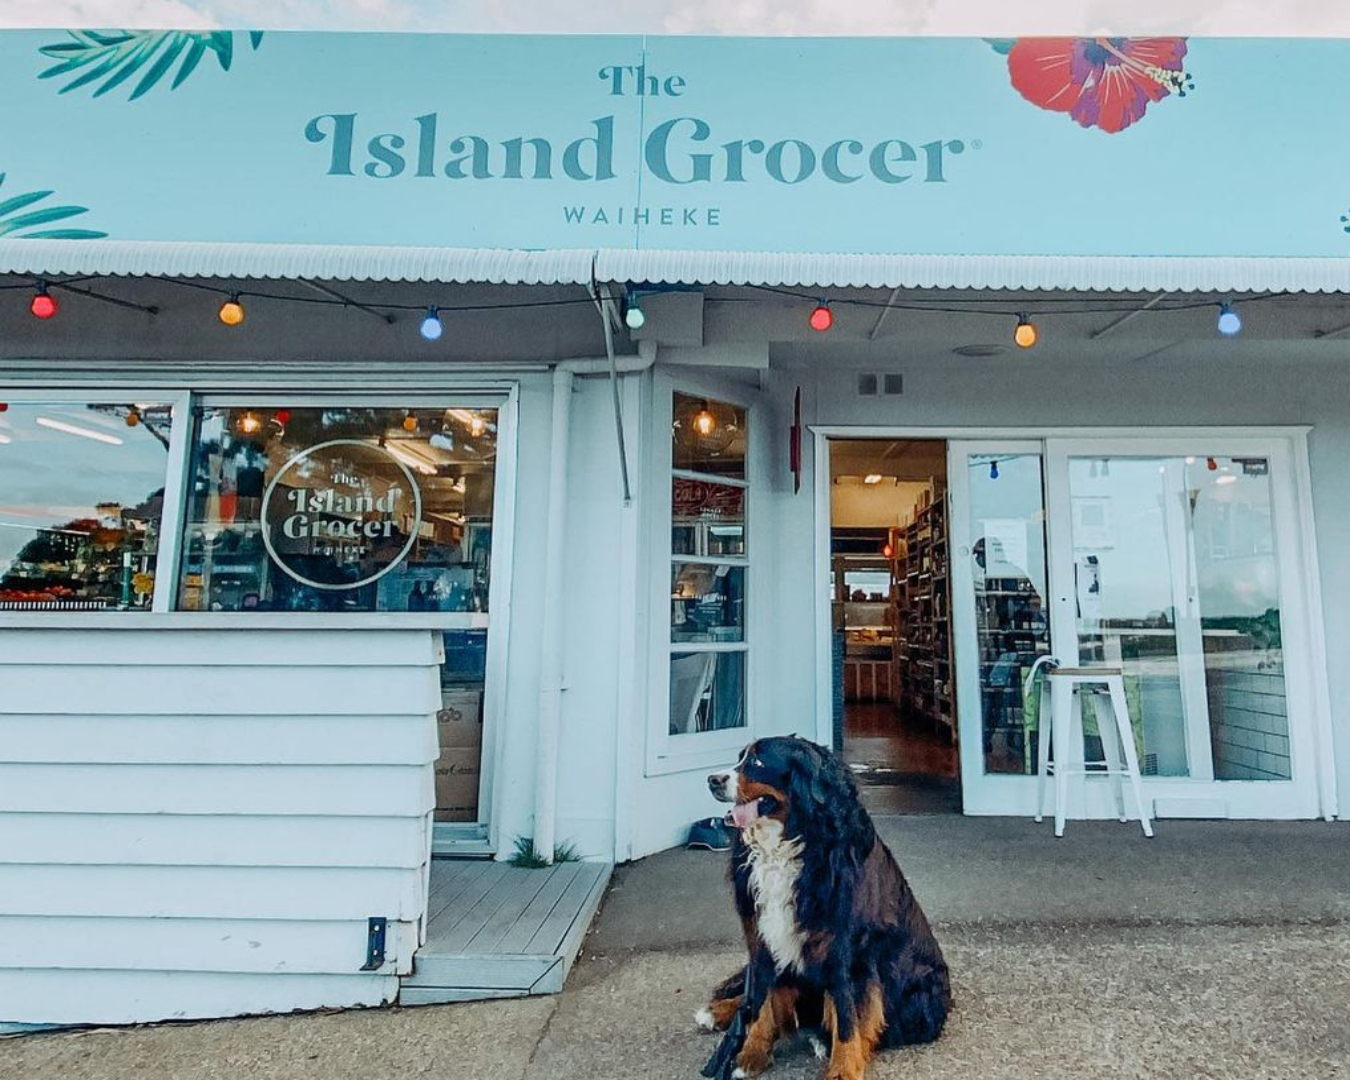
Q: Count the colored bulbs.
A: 7